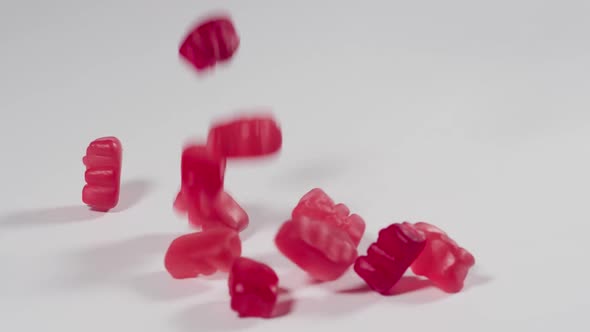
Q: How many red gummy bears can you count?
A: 11